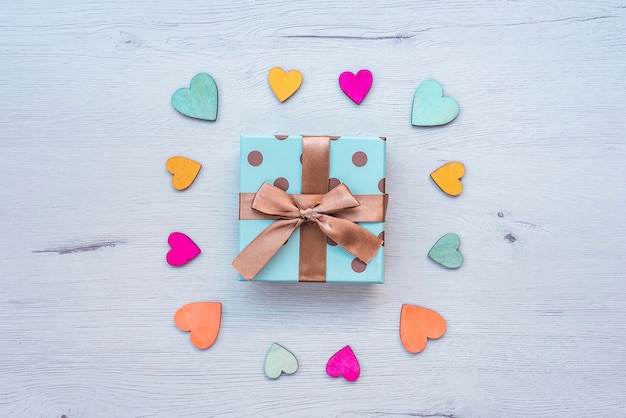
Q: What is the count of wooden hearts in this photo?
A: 12